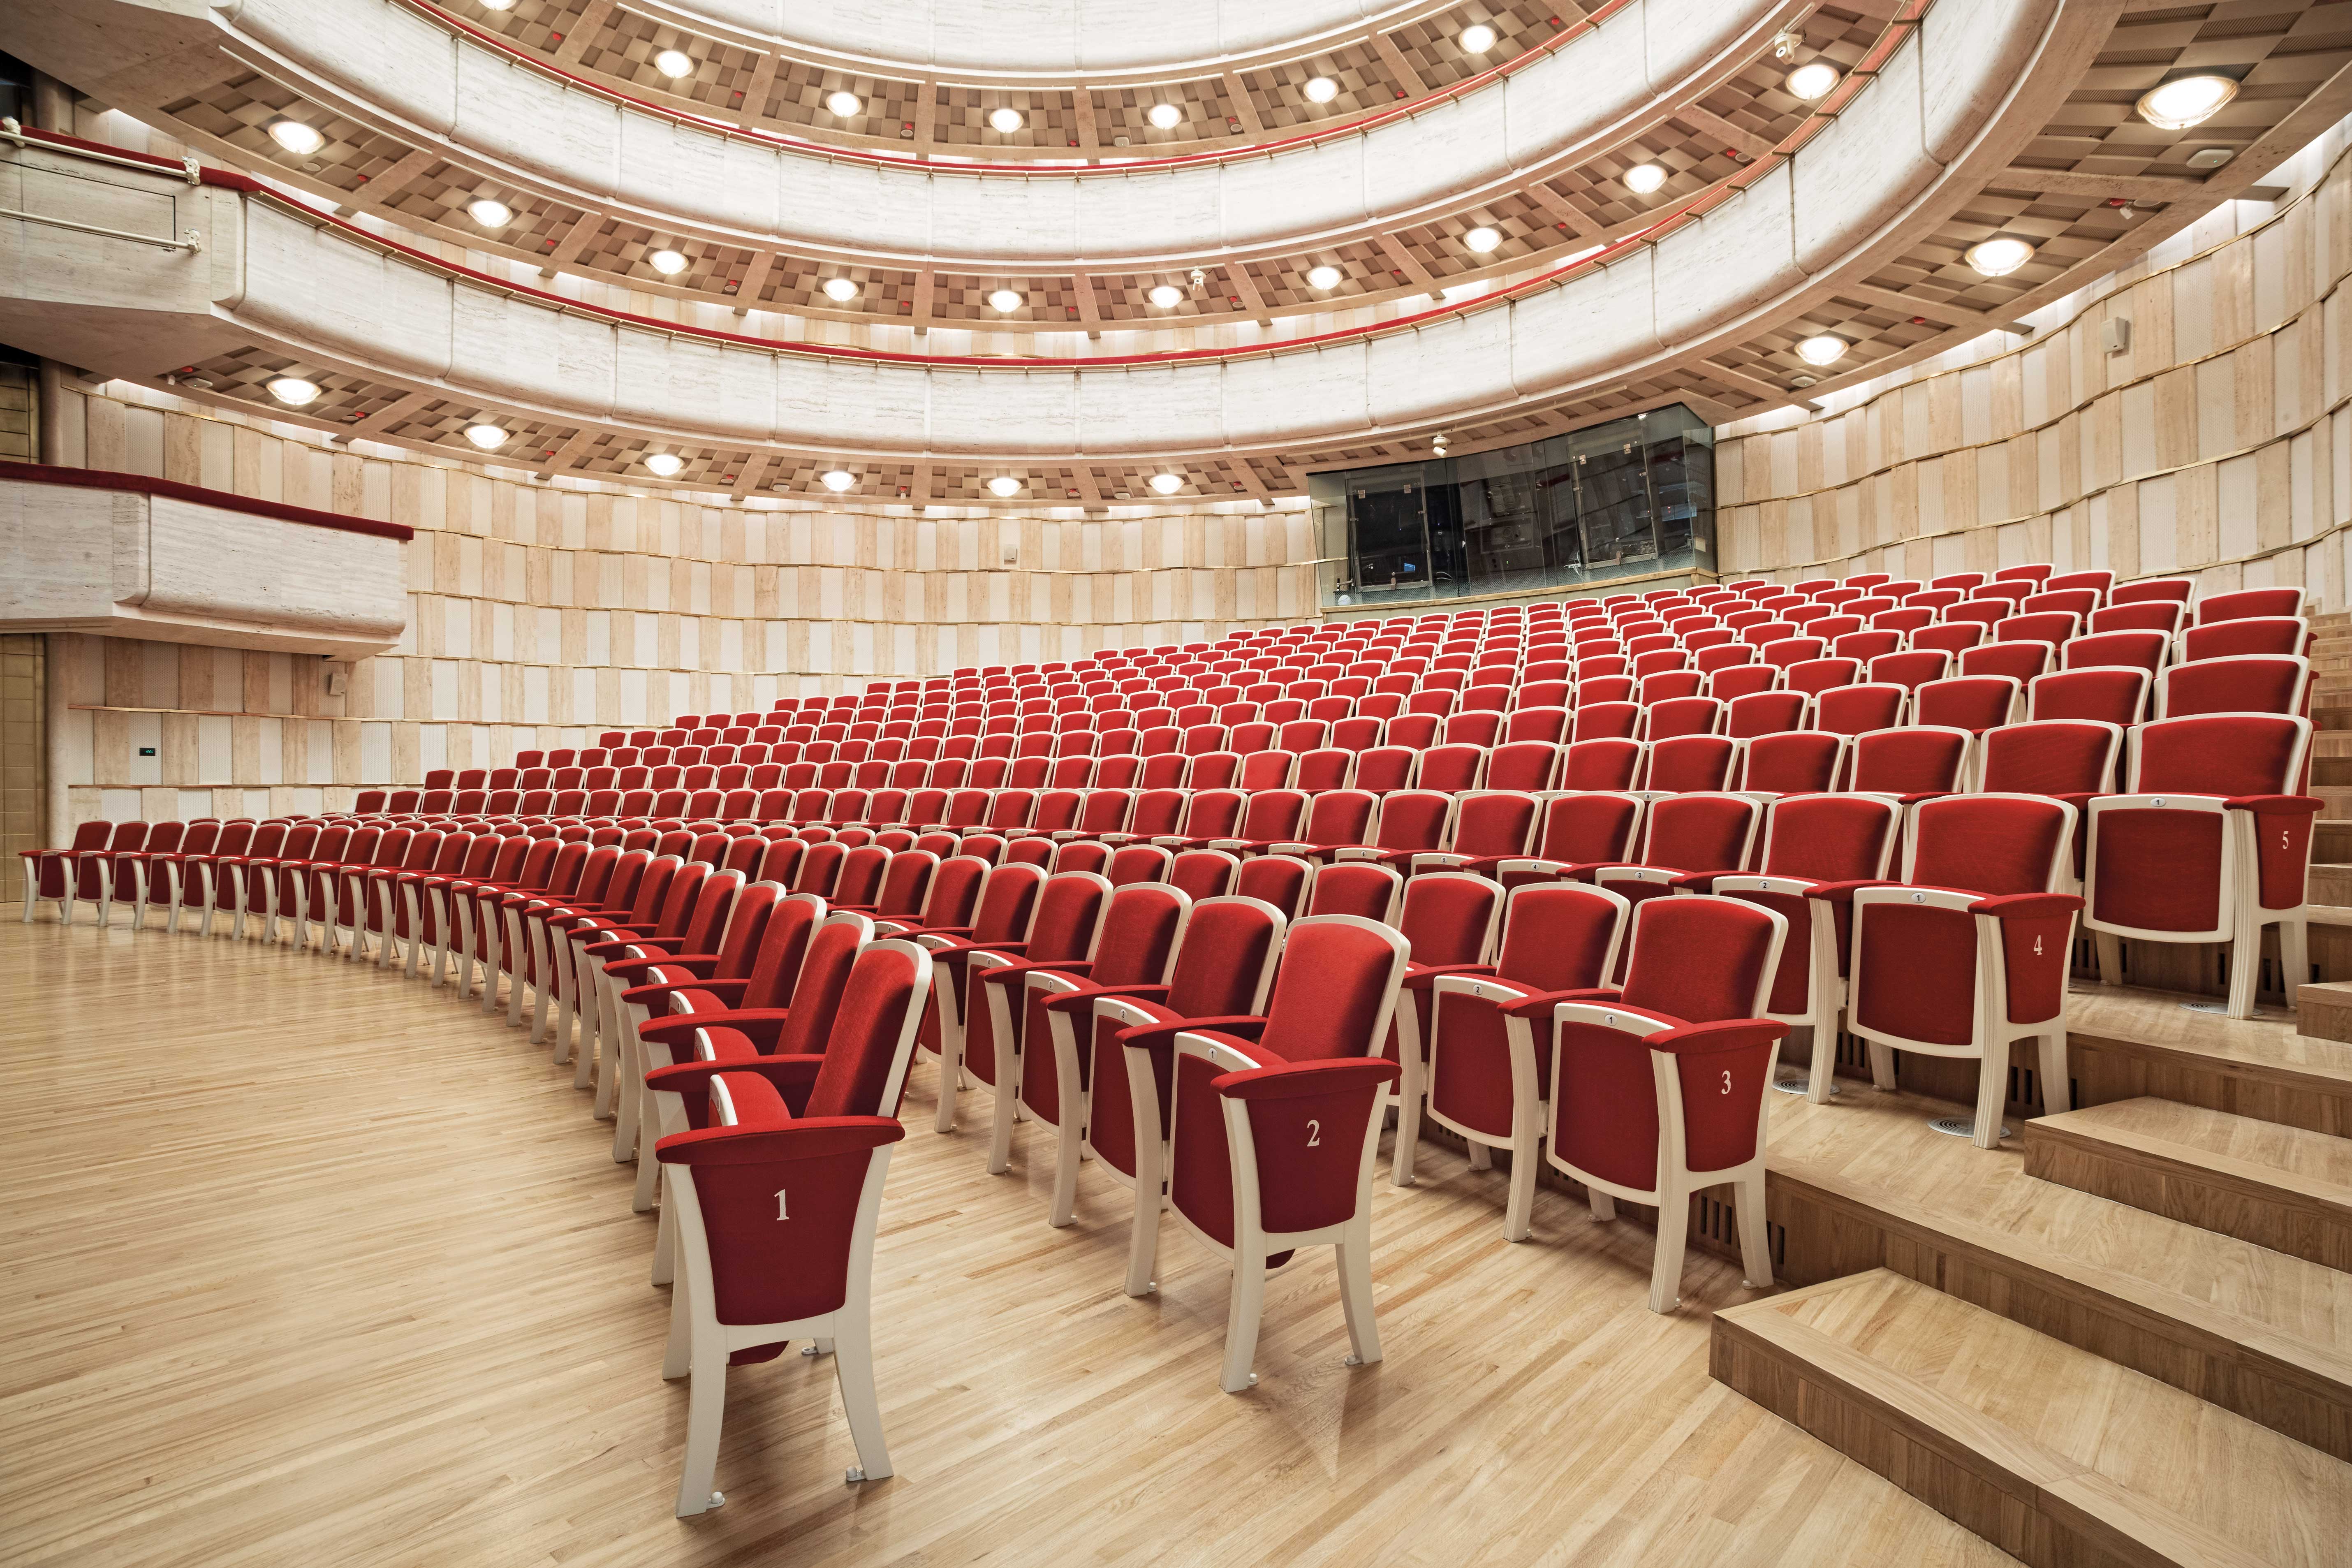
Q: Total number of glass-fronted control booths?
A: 1